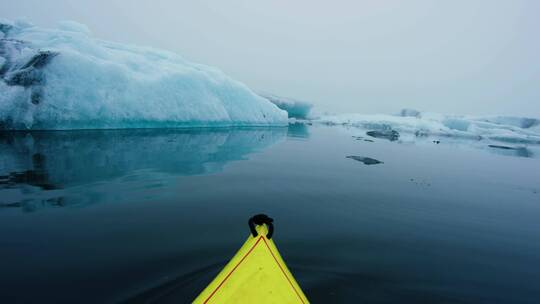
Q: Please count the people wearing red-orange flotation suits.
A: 0